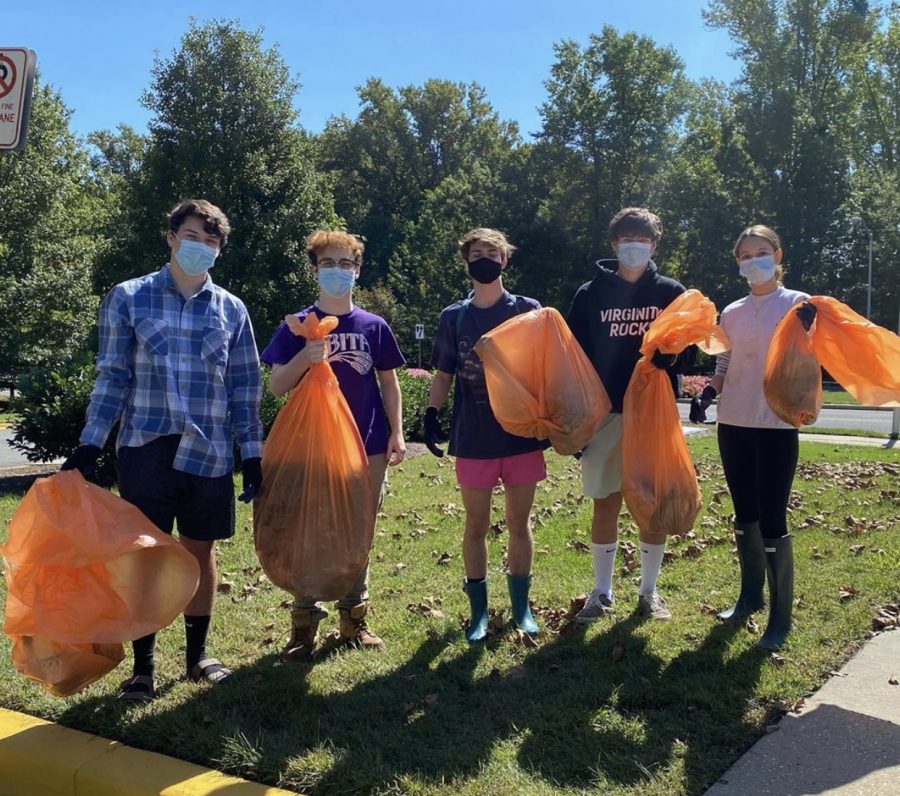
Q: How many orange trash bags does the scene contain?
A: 5